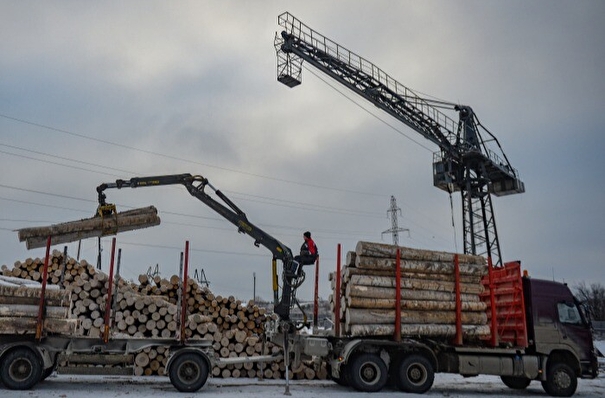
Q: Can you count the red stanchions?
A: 8